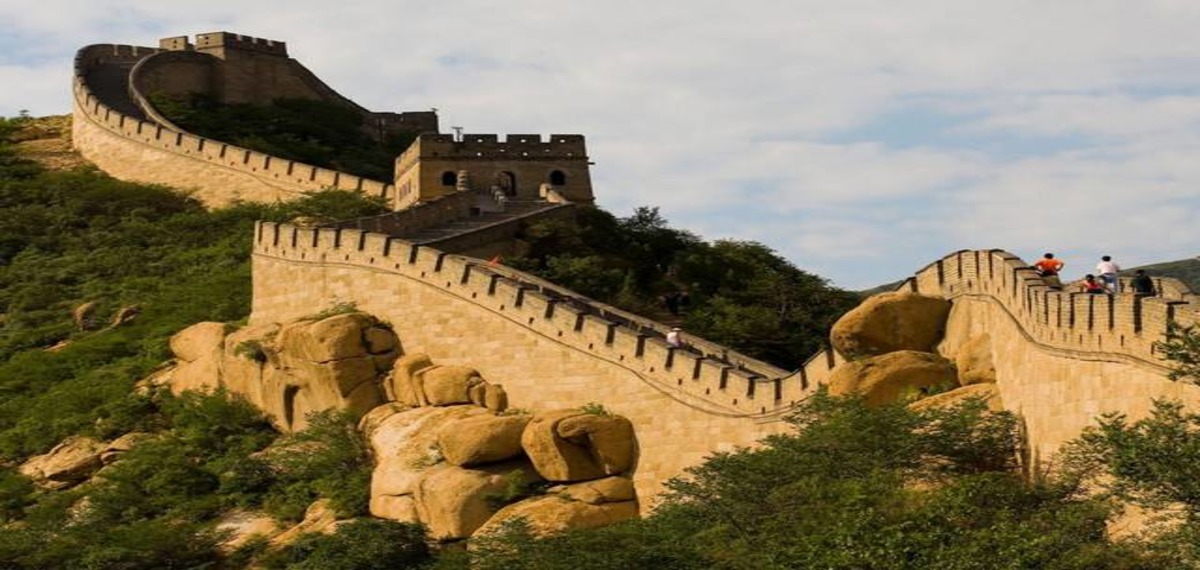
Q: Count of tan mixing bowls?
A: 0